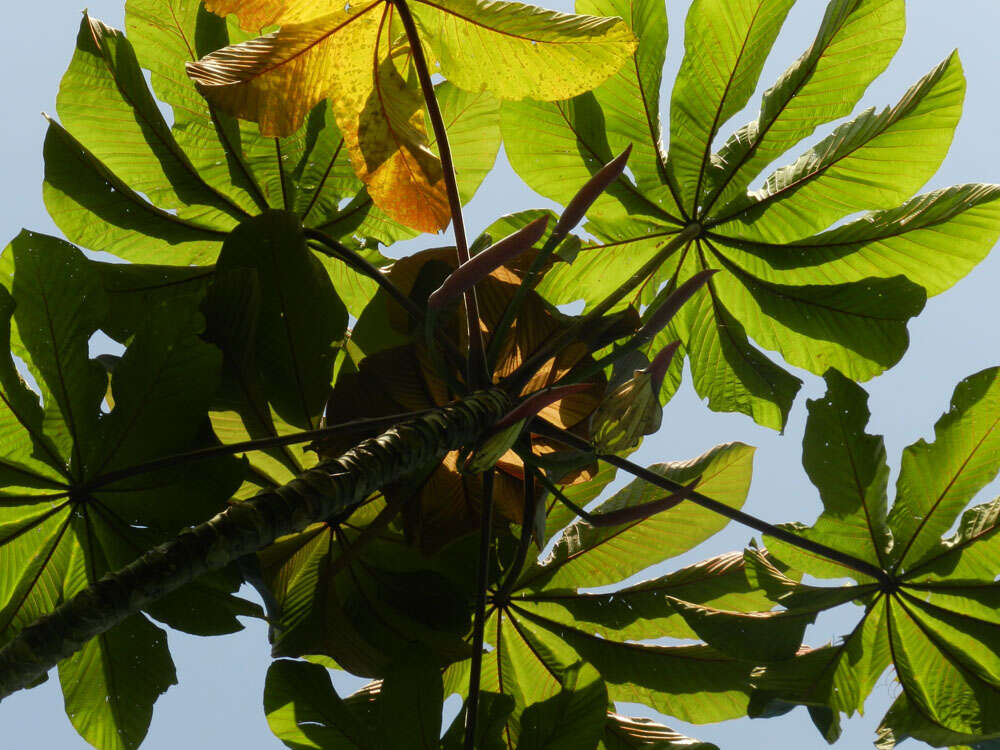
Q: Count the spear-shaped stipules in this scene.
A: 6